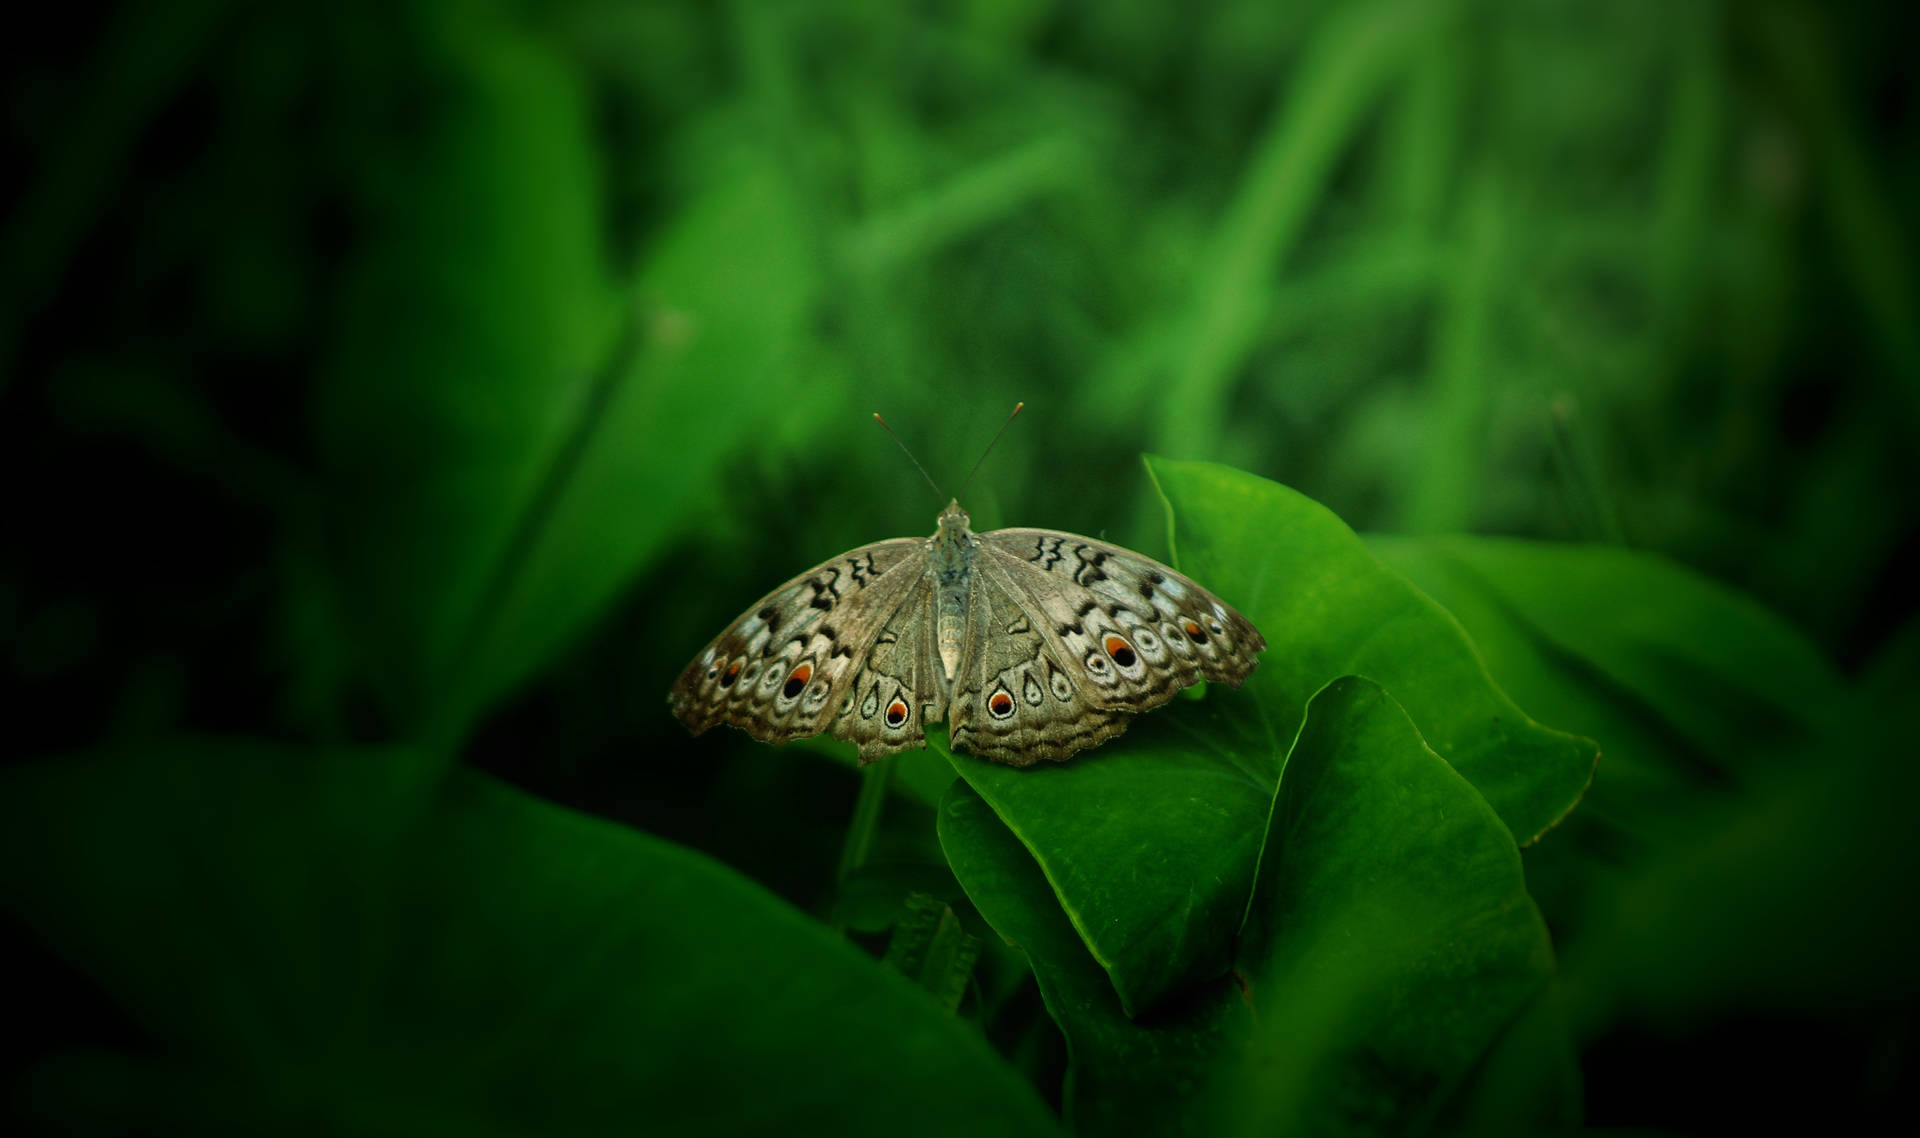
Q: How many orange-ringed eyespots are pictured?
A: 6